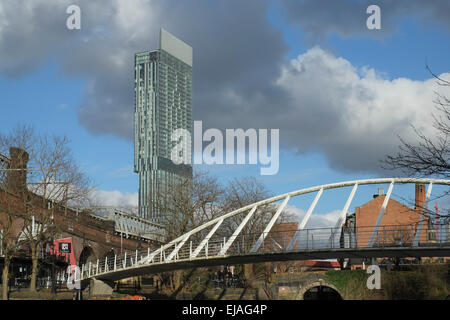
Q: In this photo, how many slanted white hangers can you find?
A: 8